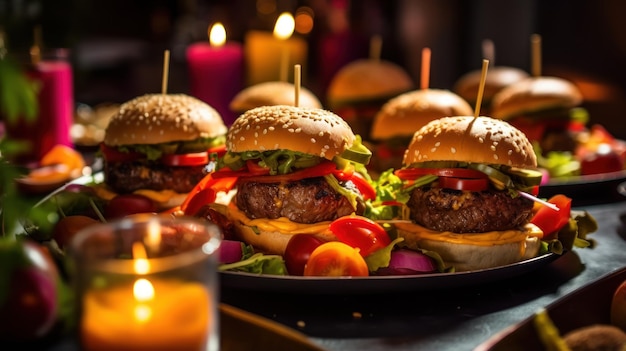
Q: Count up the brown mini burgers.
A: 8